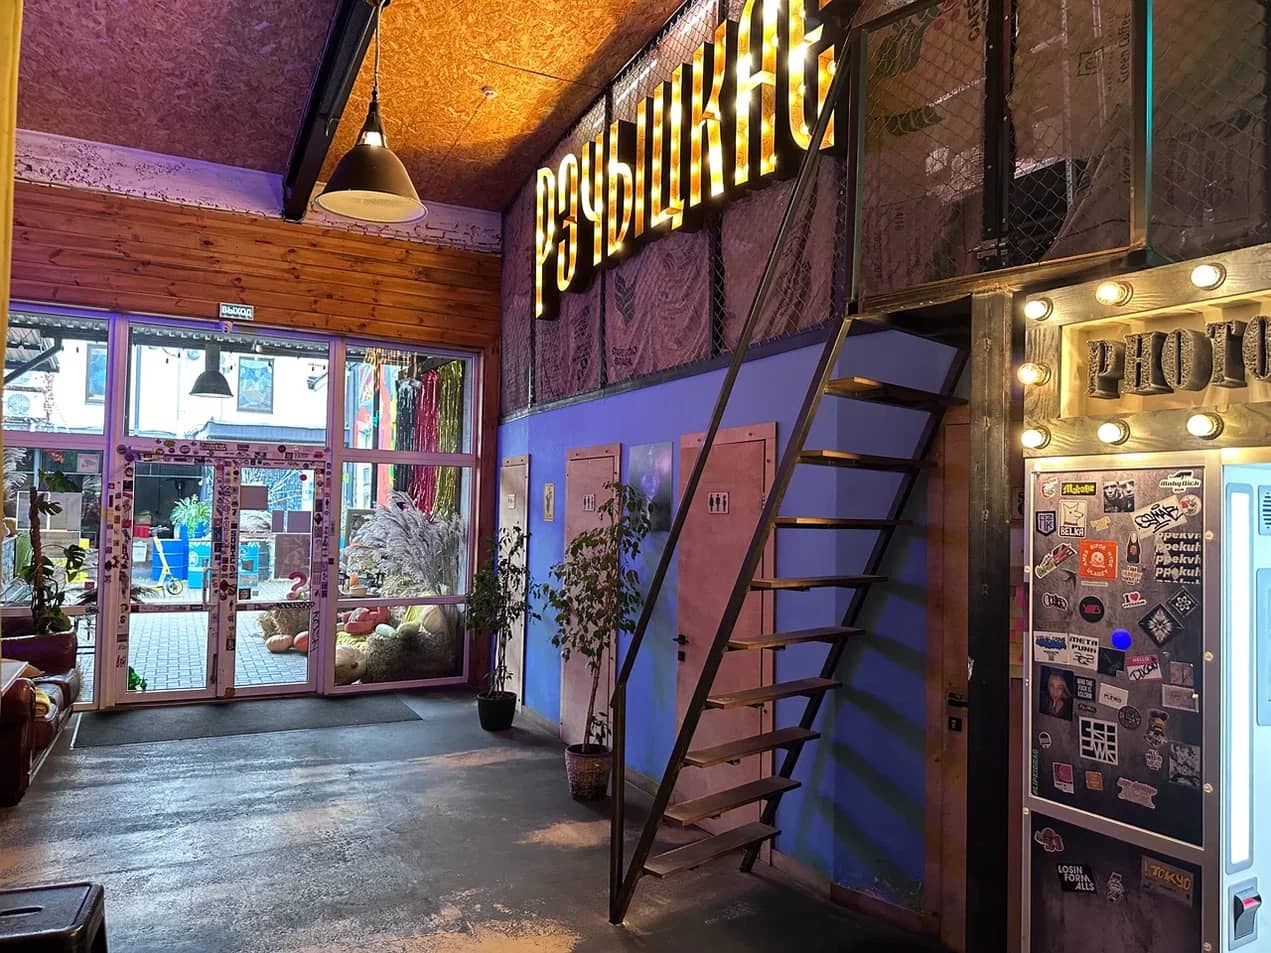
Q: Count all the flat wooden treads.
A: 9